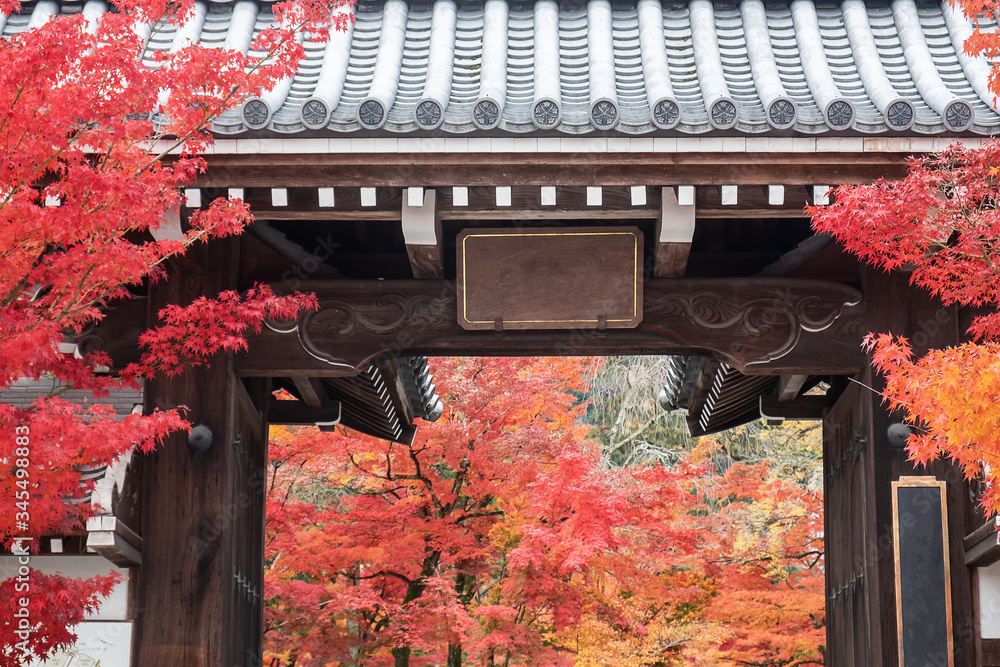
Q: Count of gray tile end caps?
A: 13